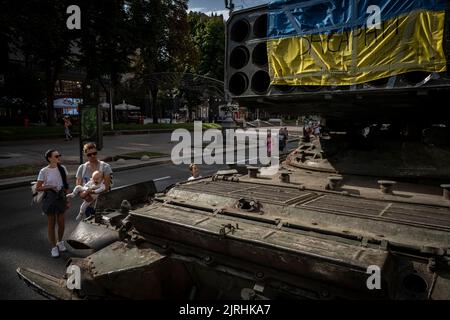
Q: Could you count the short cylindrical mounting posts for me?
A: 5